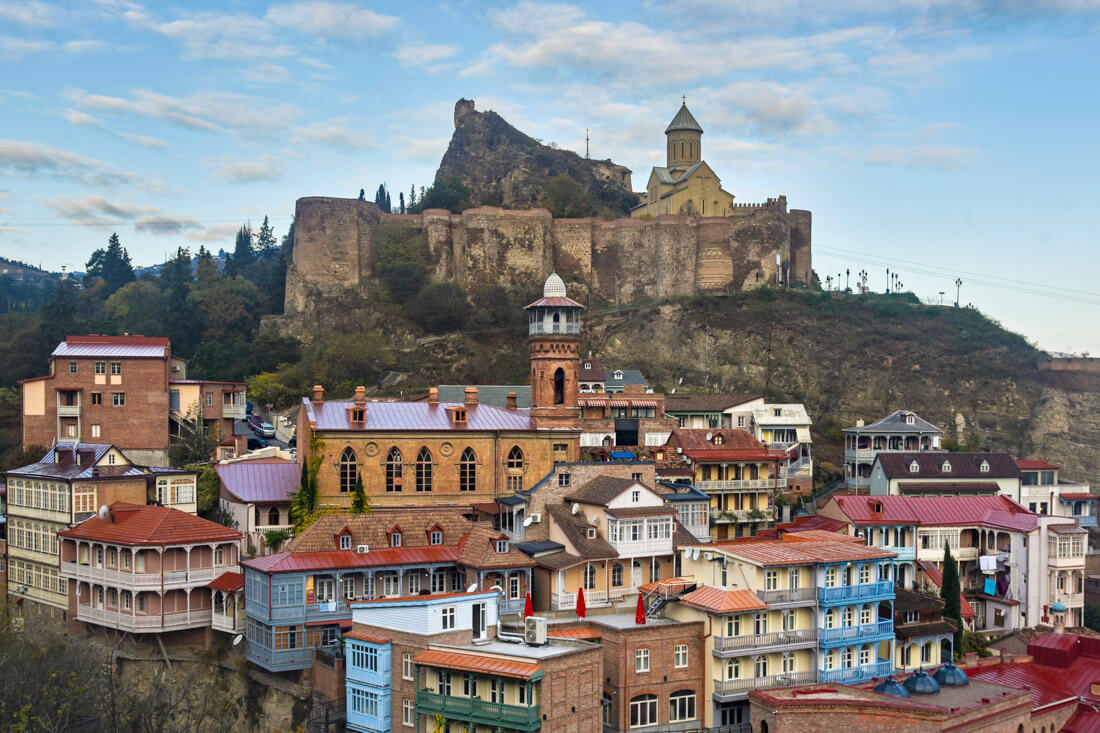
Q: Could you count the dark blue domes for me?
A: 3